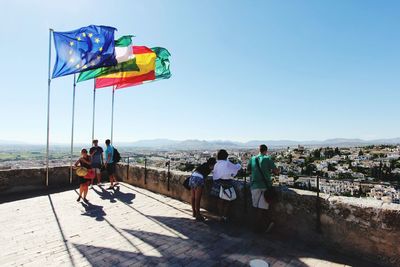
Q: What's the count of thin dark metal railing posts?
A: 5